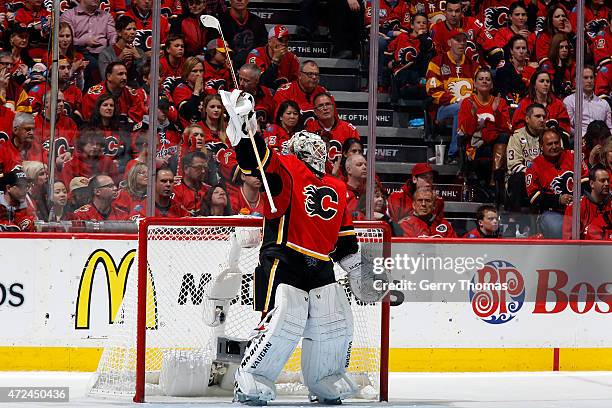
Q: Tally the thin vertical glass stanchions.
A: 4